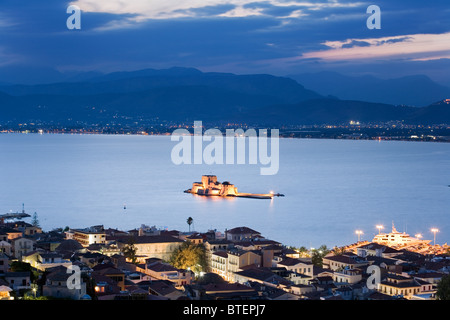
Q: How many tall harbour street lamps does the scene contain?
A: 4